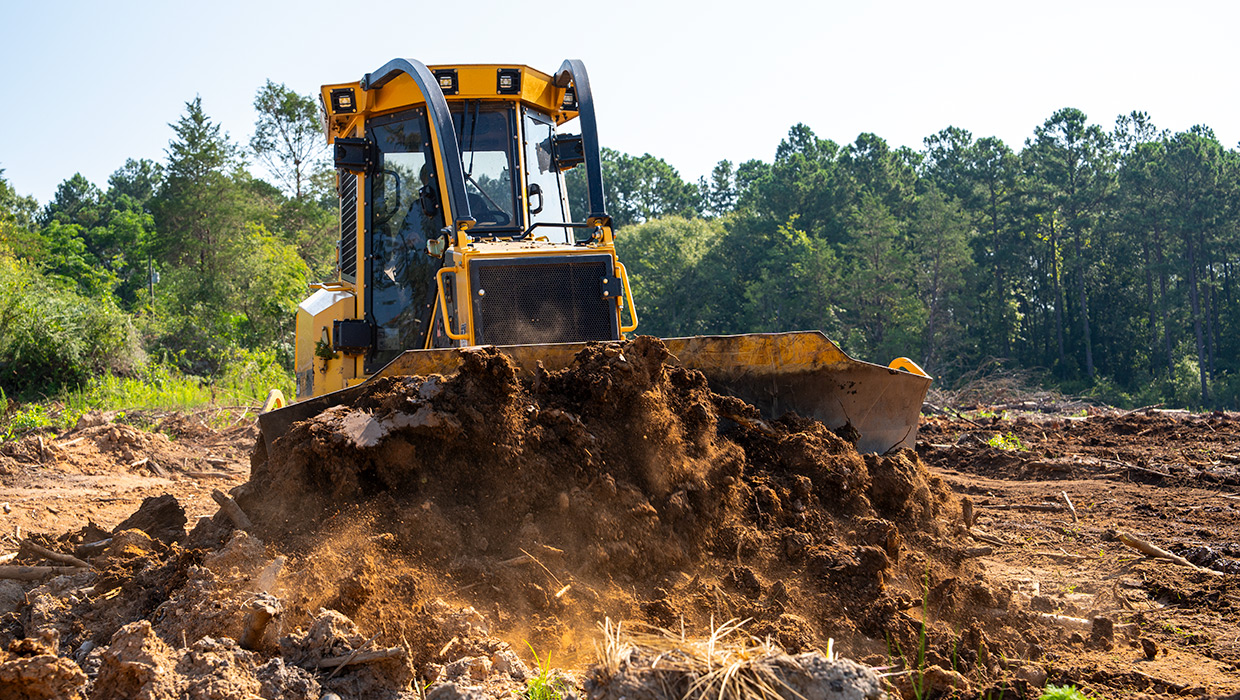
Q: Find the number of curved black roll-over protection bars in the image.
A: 2